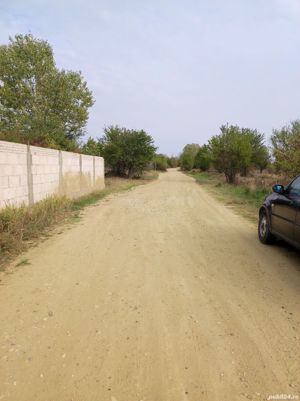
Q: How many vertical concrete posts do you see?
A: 4